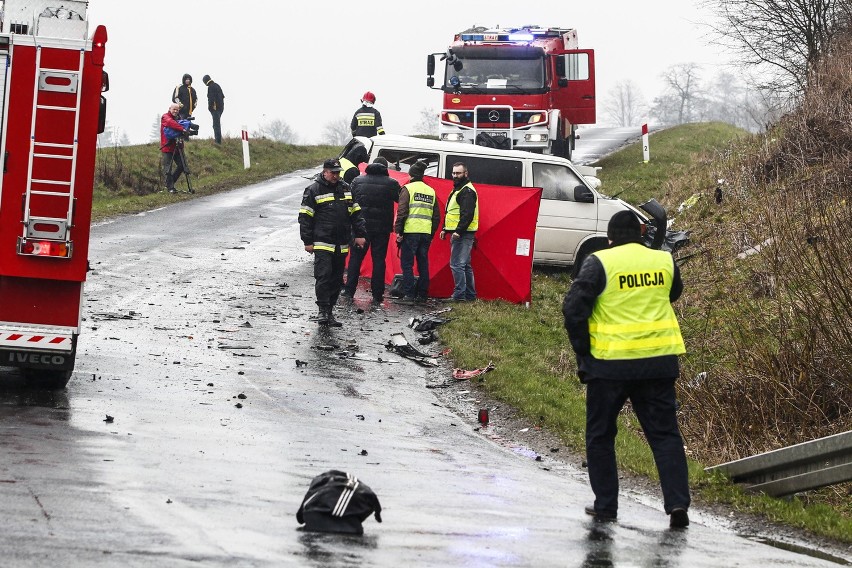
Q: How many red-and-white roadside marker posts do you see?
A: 2